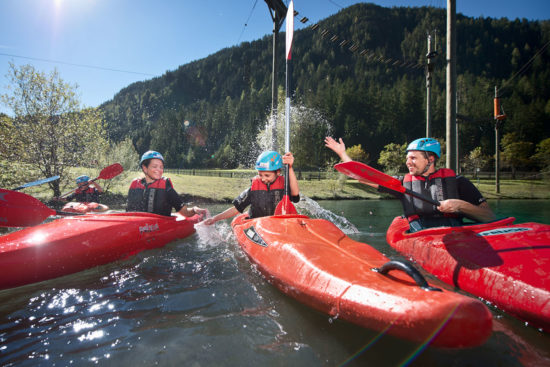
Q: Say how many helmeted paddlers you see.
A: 4